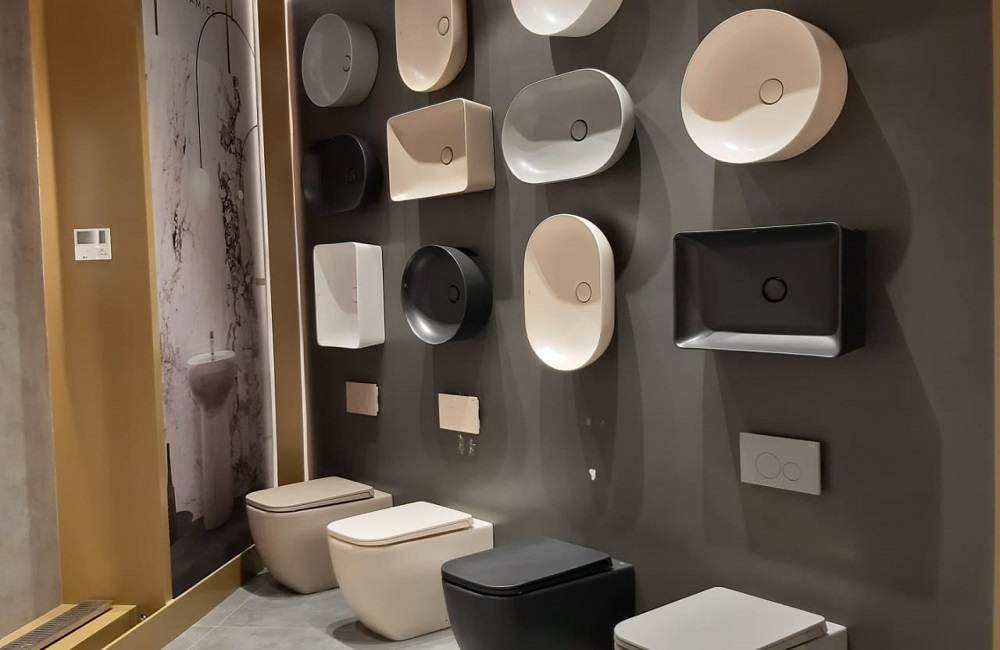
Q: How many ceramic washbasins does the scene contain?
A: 11